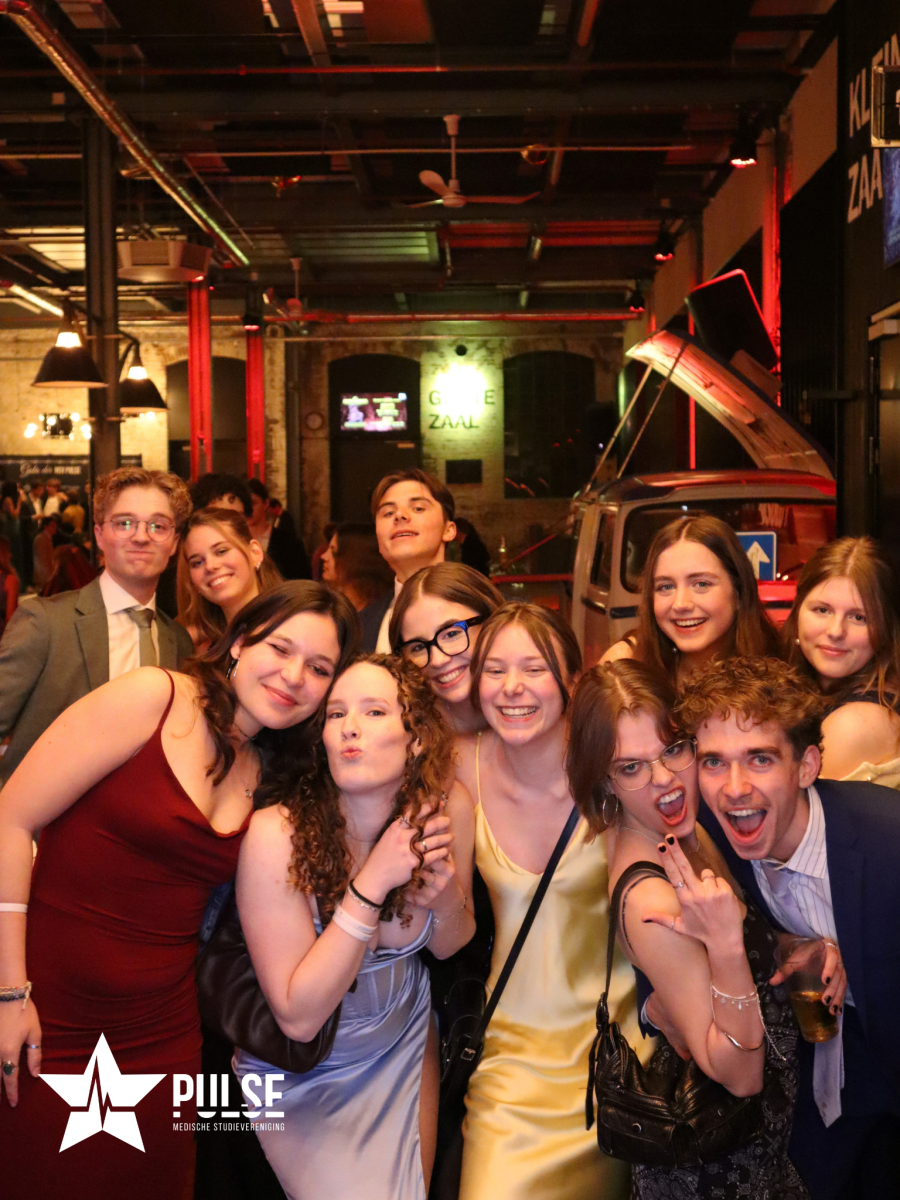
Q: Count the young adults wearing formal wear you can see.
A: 11